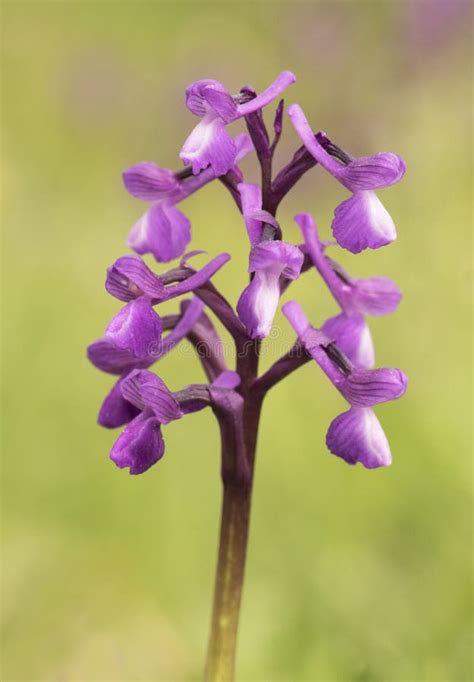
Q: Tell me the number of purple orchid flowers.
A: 9